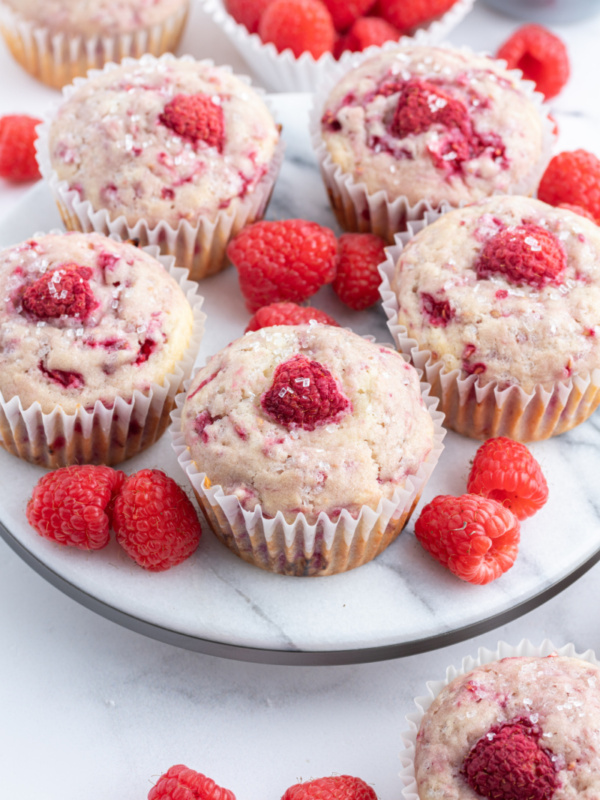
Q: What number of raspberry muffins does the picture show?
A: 7